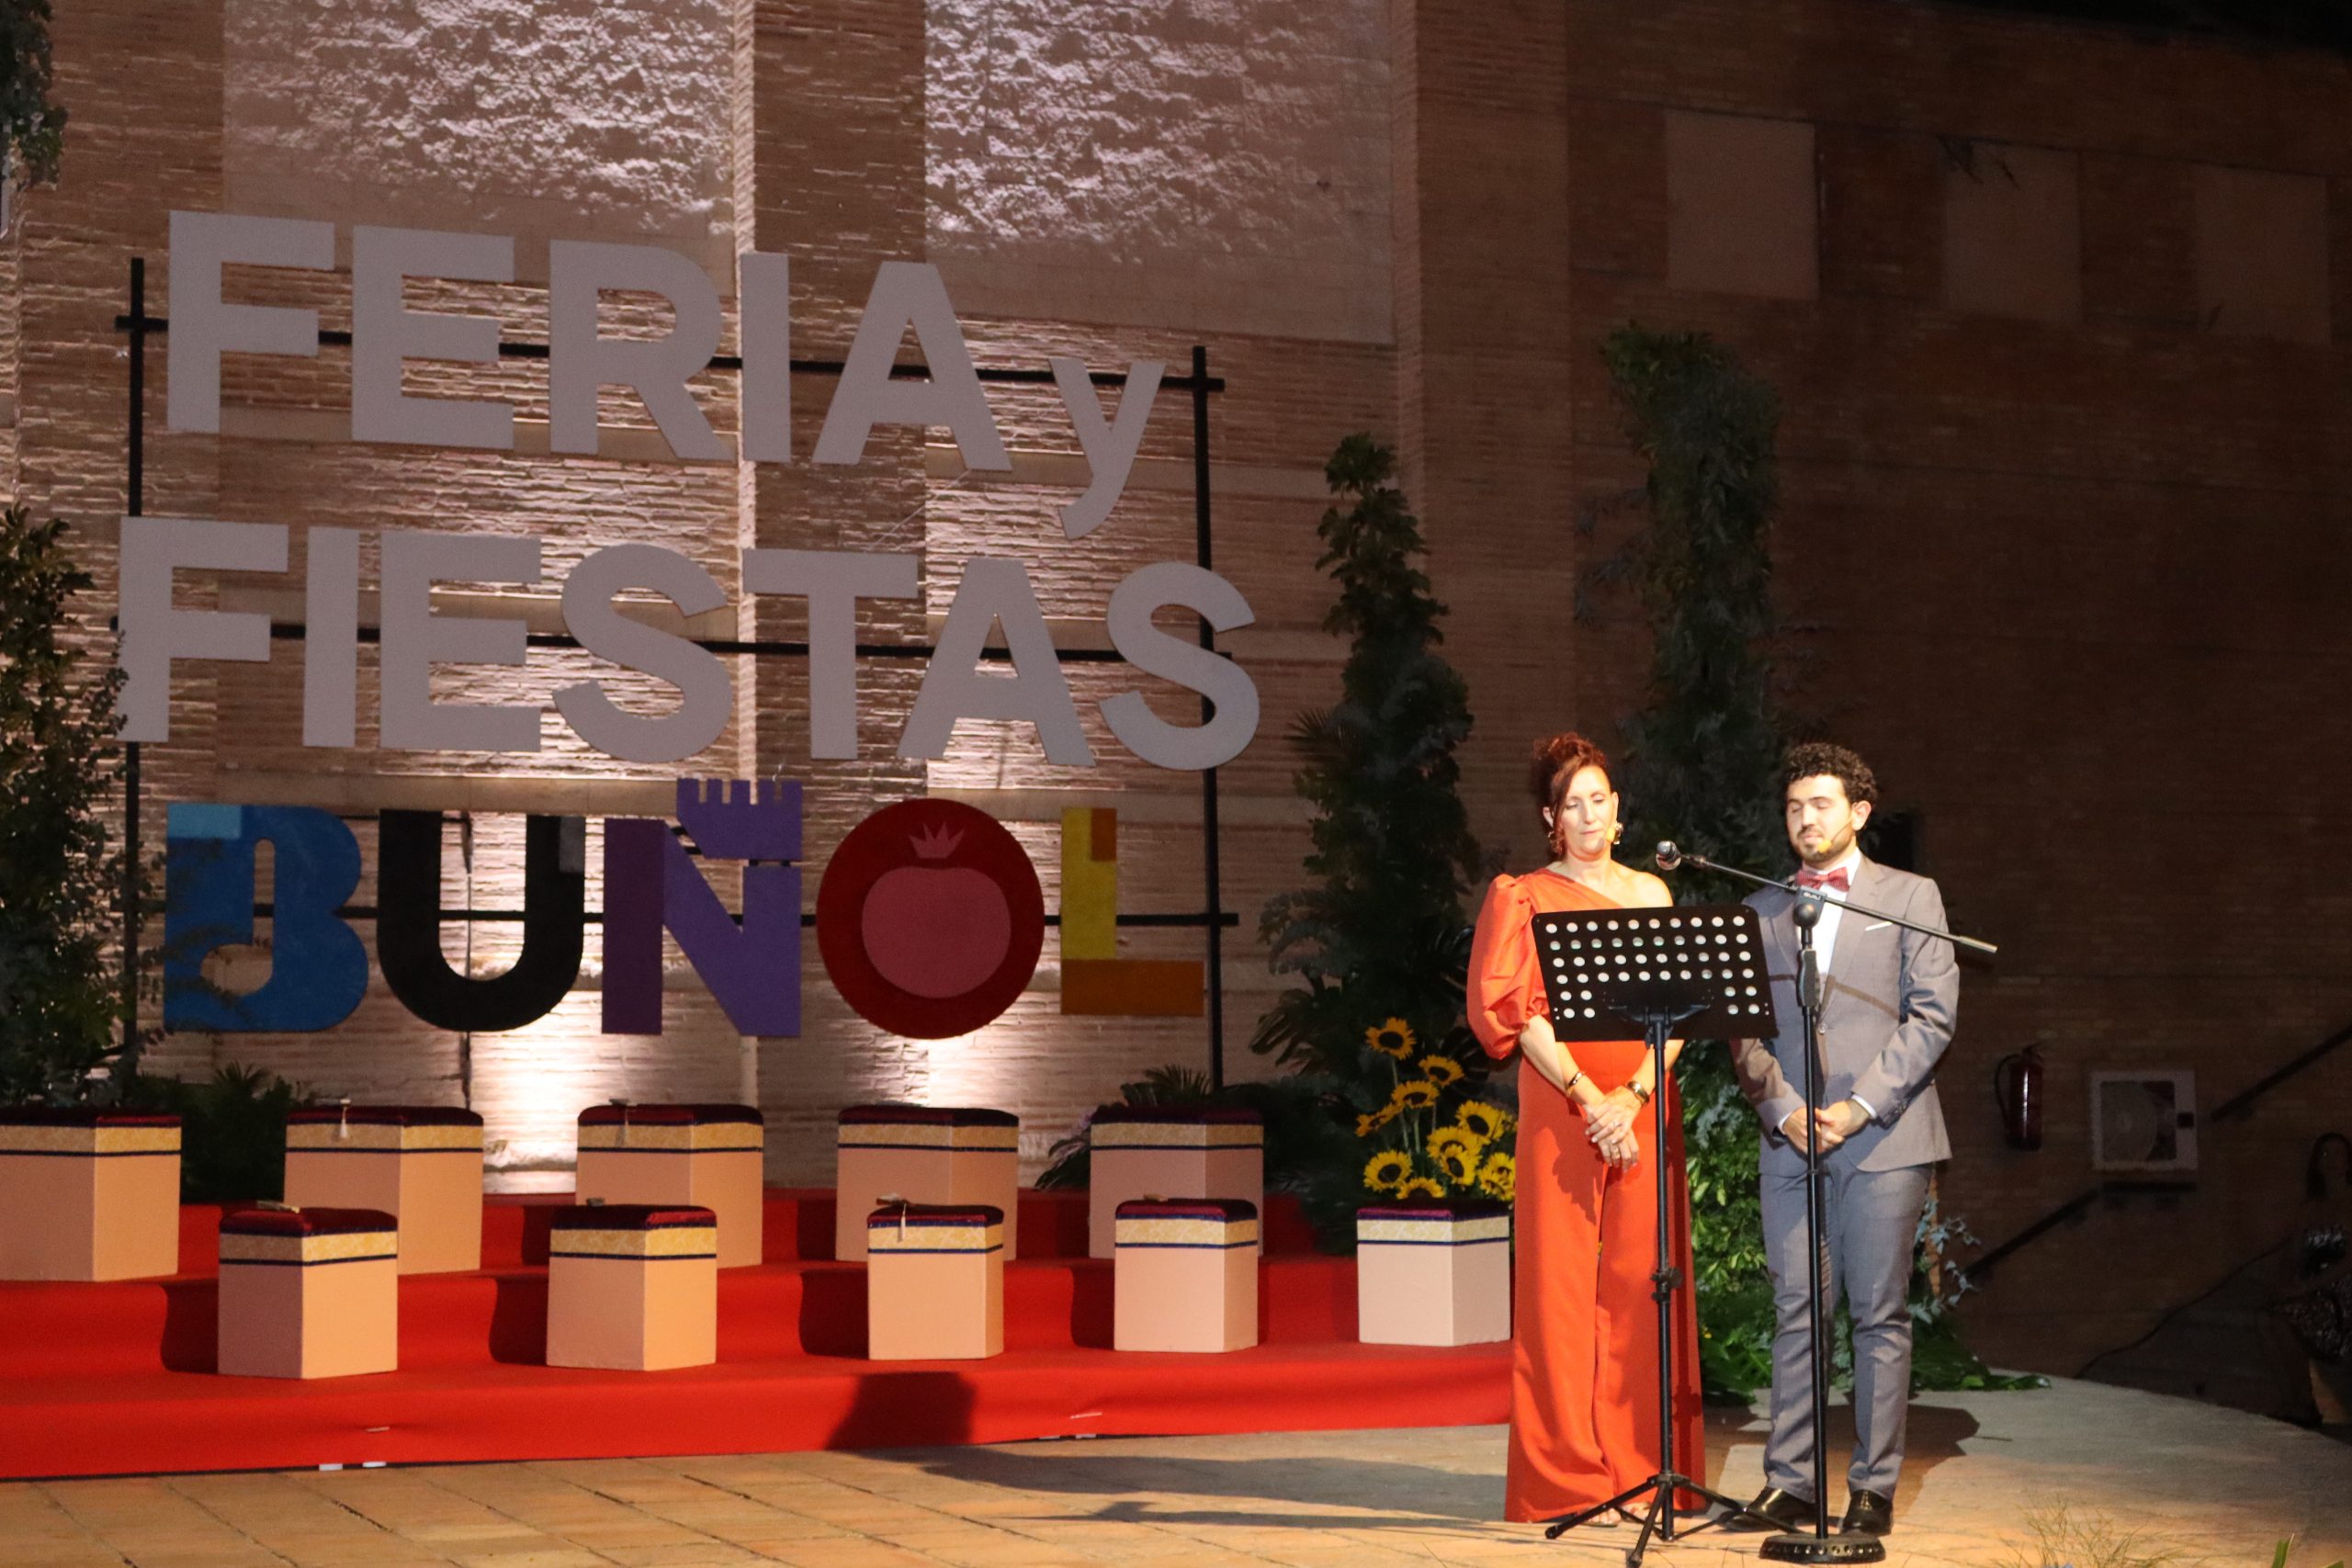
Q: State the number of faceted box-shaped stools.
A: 10